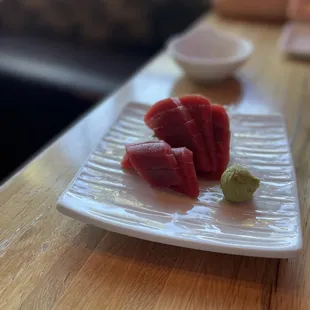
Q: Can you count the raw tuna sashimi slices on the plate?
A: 5